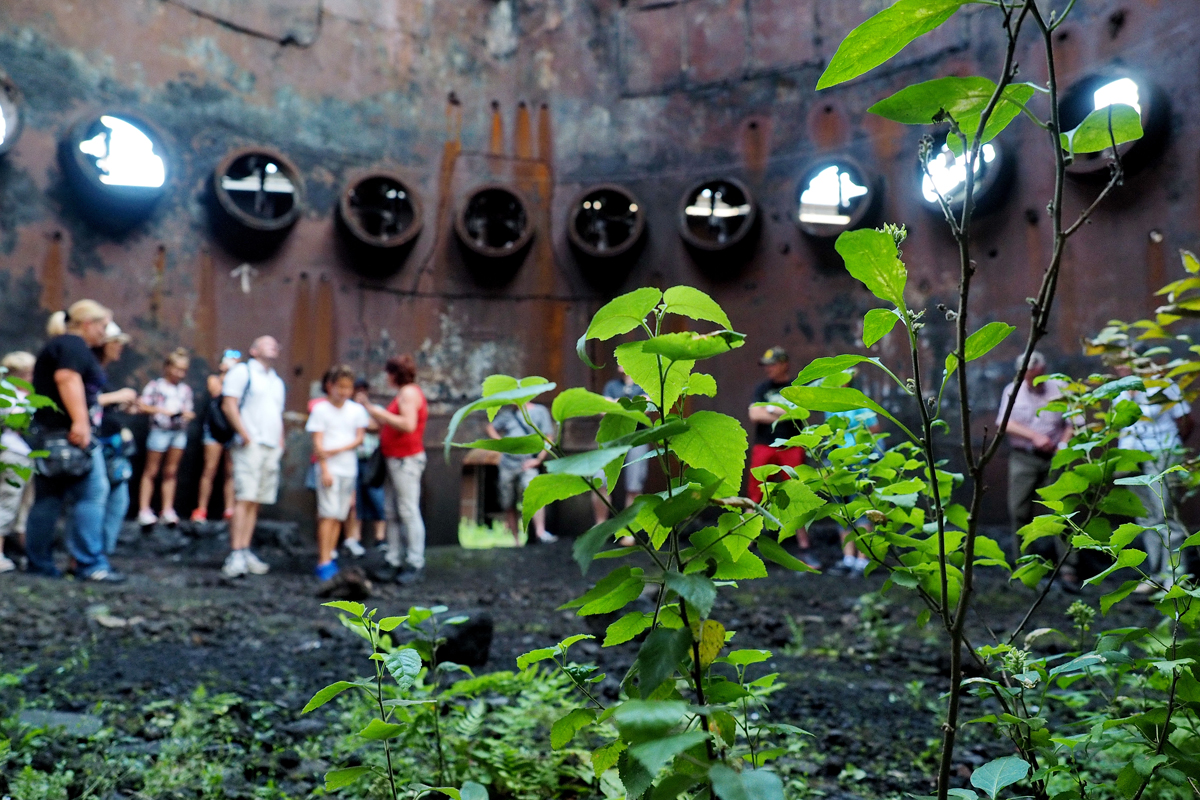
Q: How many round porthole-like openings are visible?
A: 10